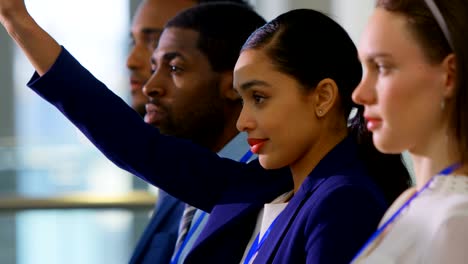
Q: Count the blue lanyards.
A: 3